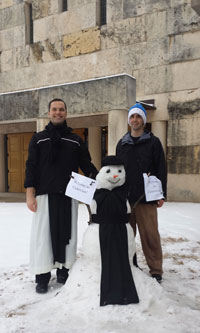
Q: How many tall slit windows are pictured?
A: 3